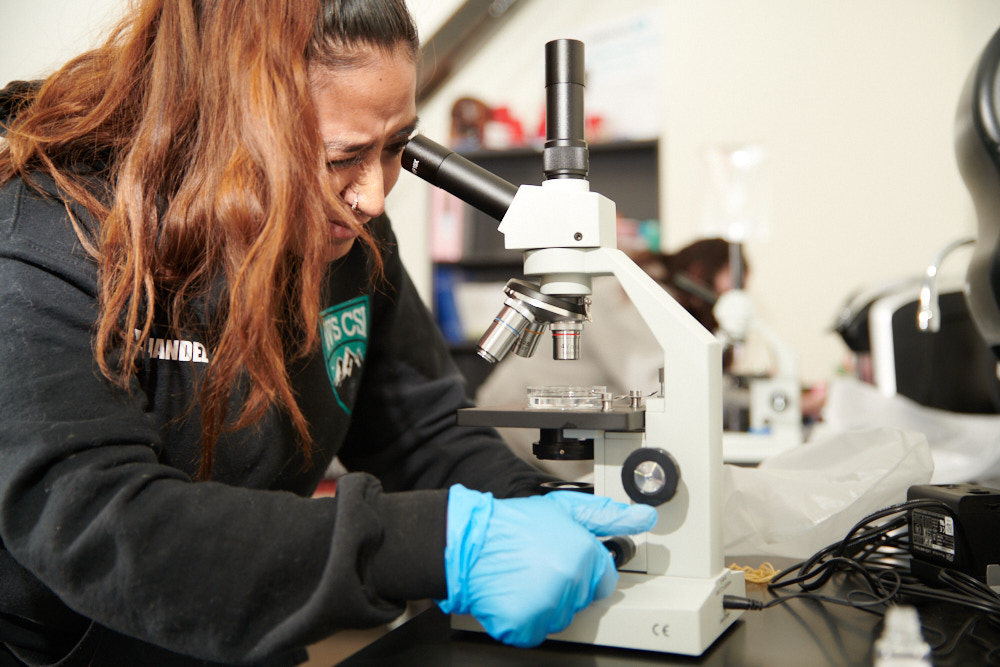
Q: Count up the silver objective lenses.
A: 3